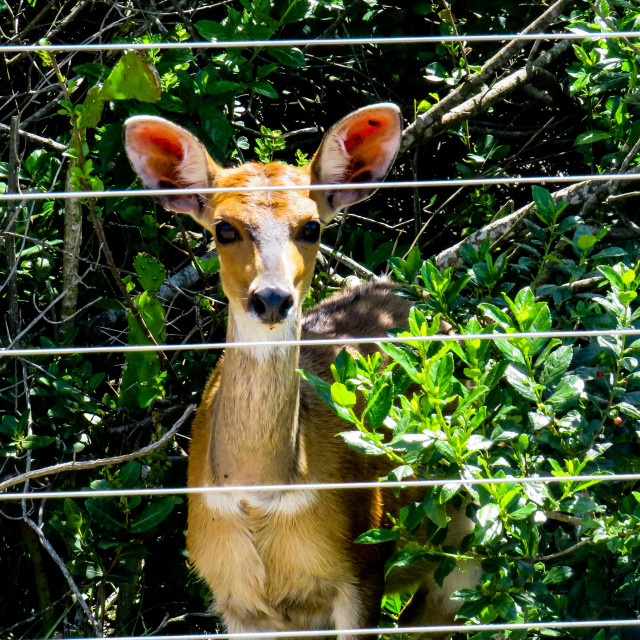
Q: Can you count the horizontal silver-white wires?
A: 5